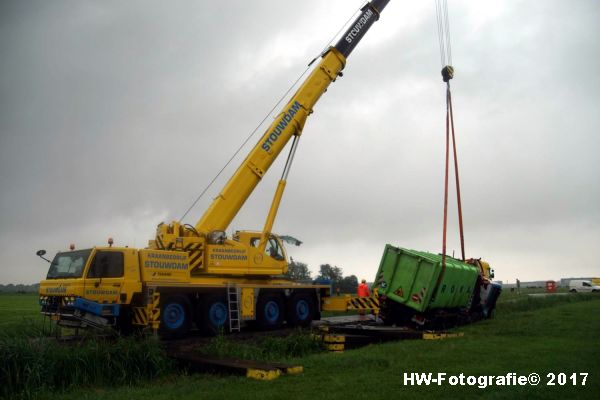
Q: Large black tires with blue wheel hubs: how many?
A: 4